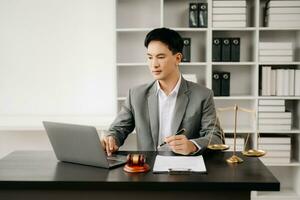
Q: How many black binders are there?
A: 8